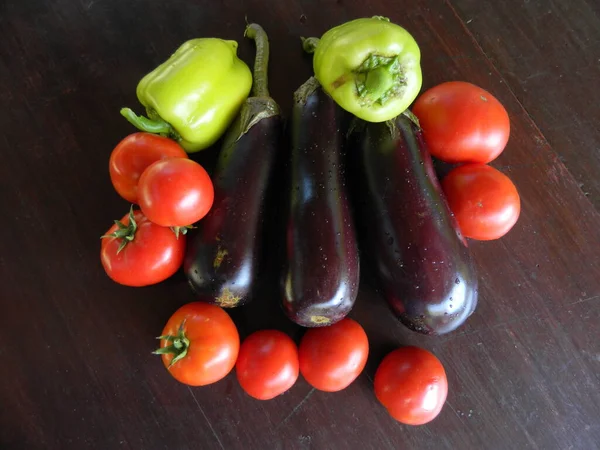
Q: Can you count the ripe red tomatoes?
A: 9